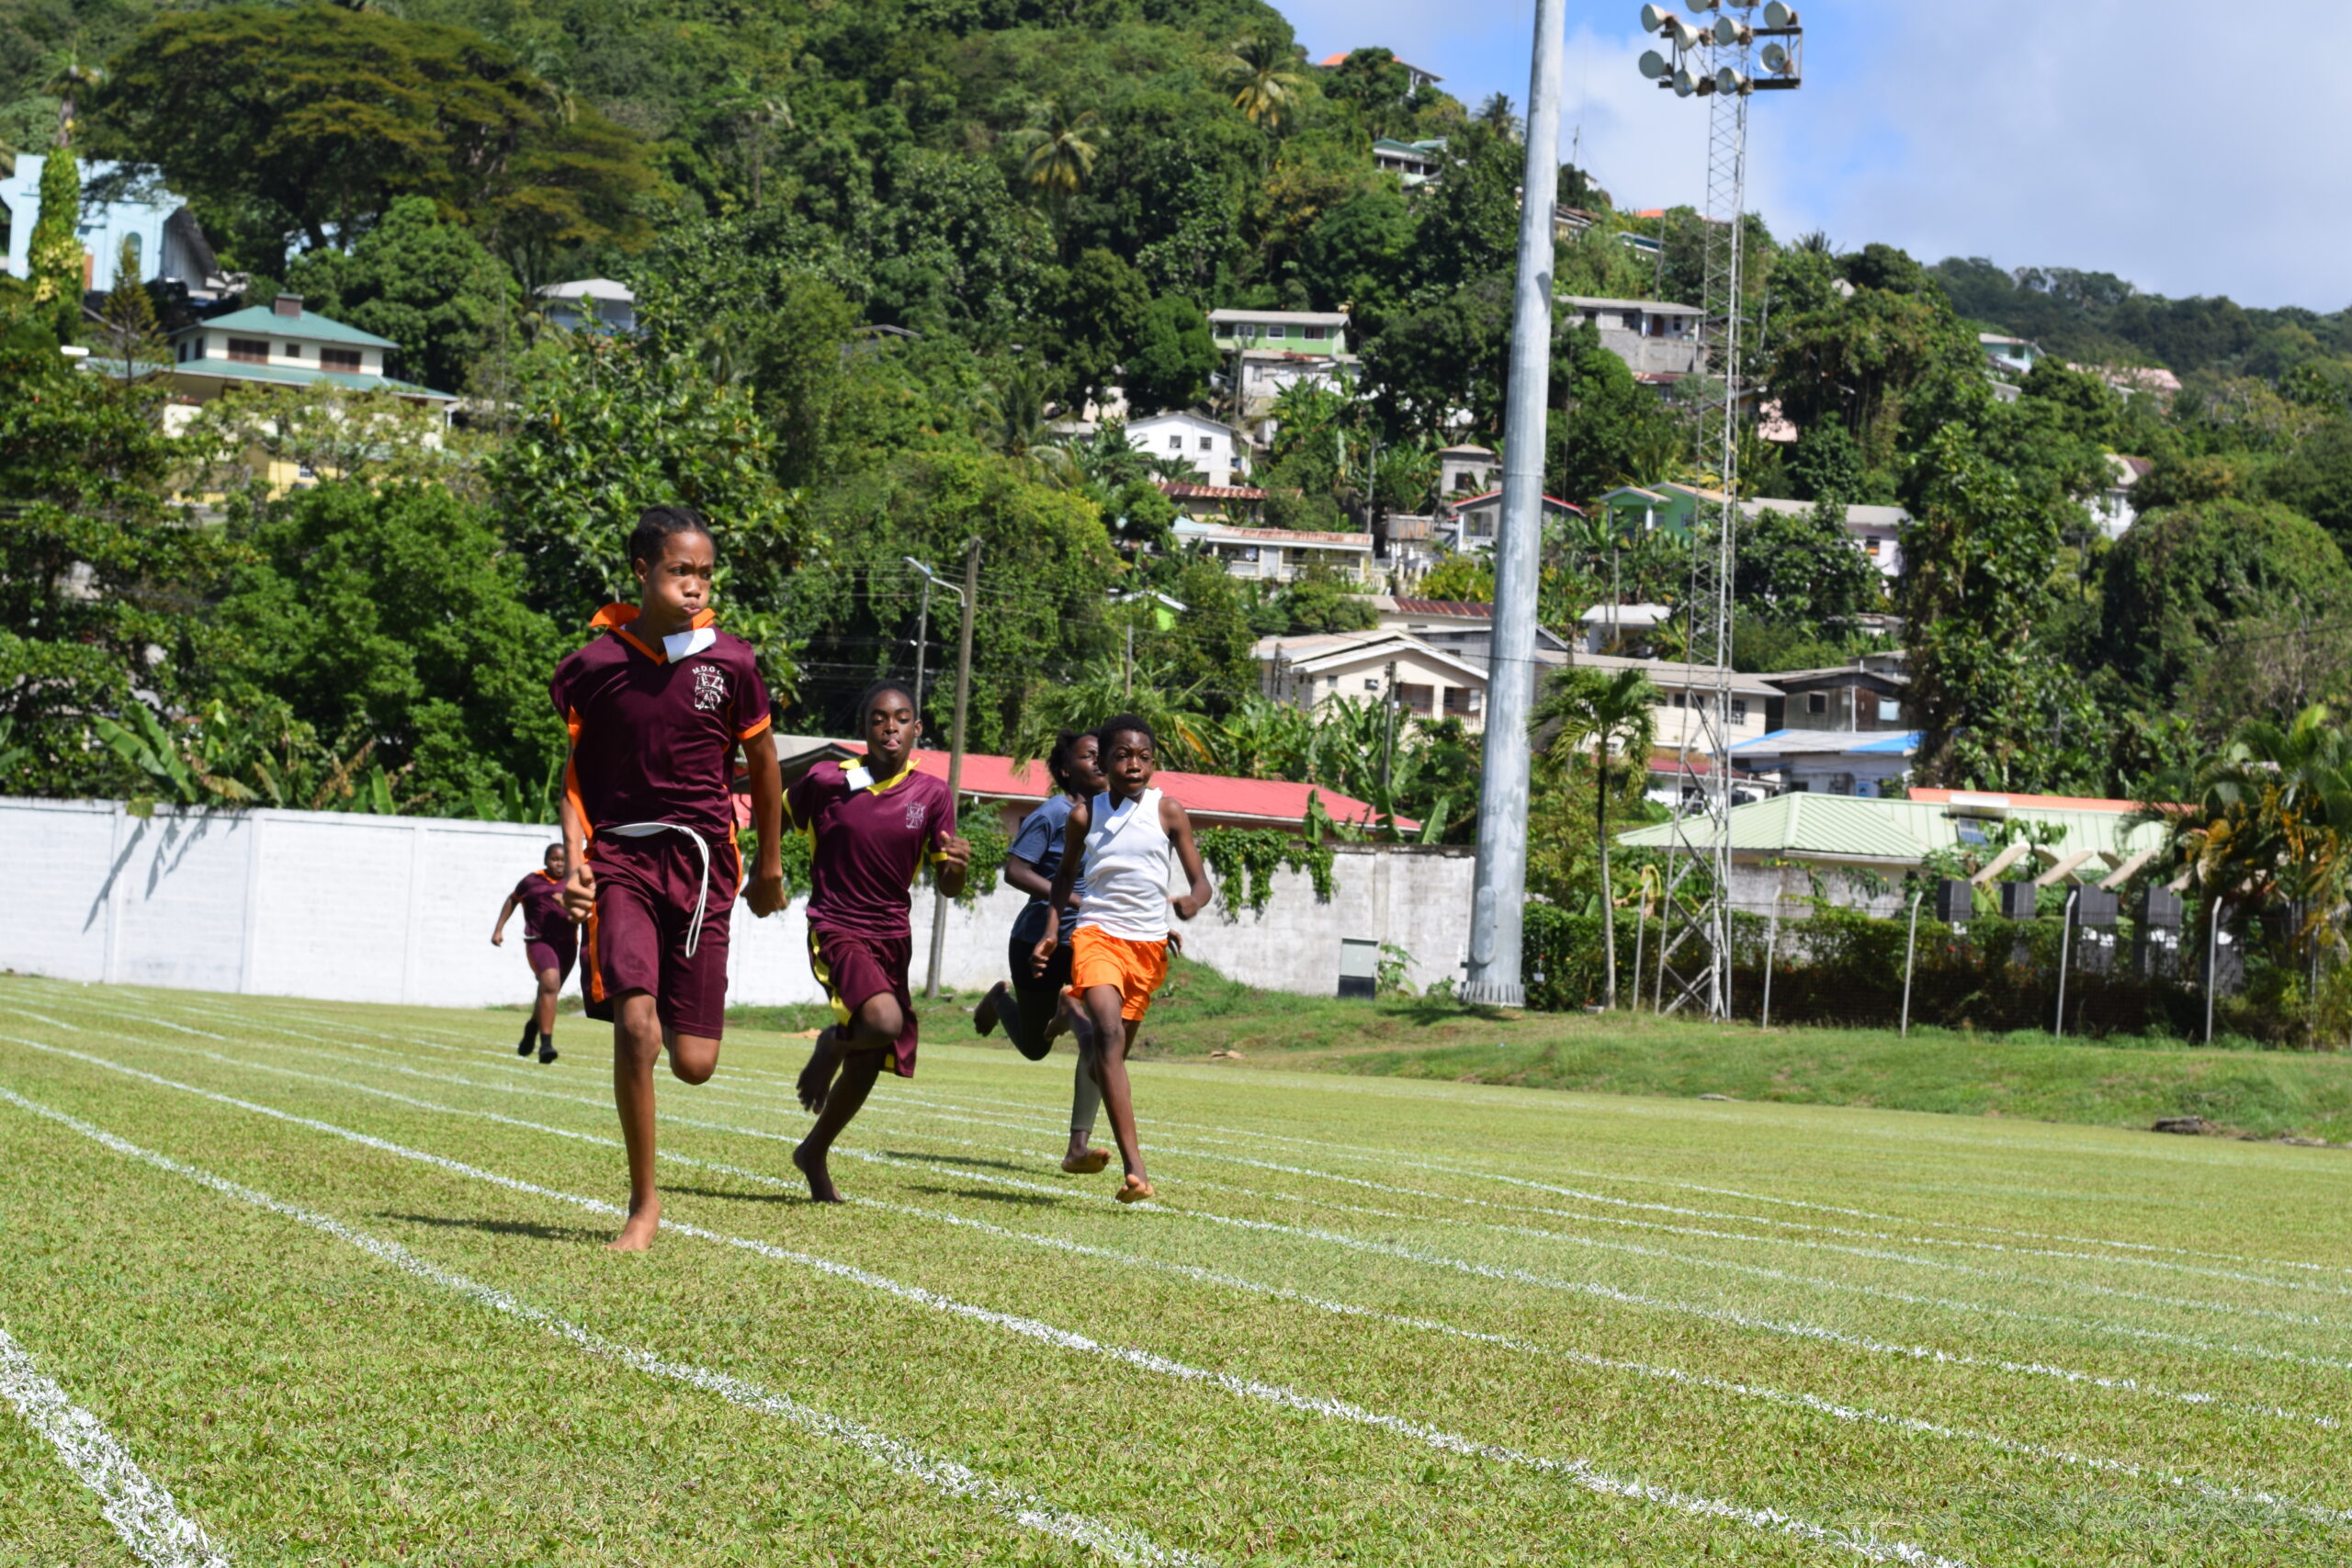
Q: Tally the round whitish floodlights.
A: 10